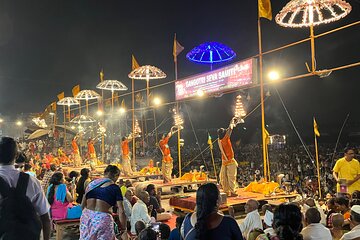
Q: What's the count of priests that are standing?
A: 5